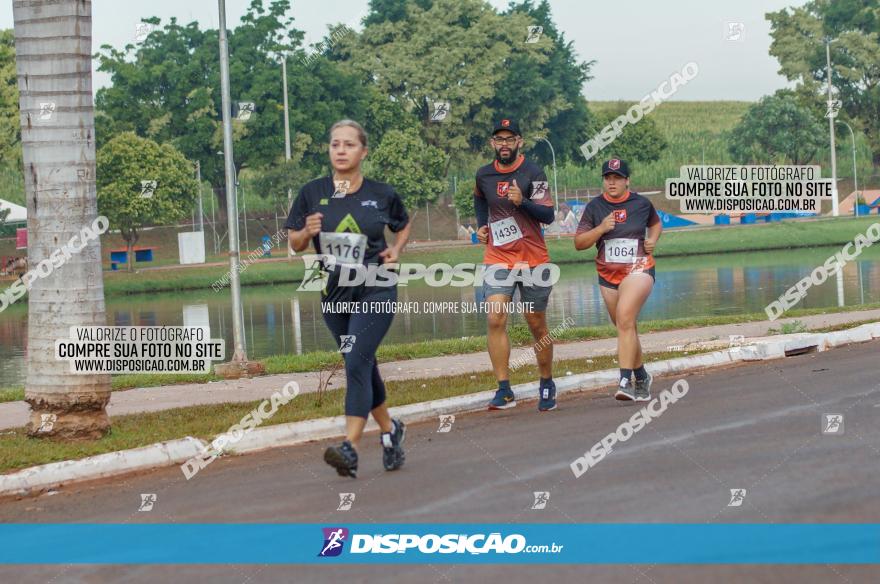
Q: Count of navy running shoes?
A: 2